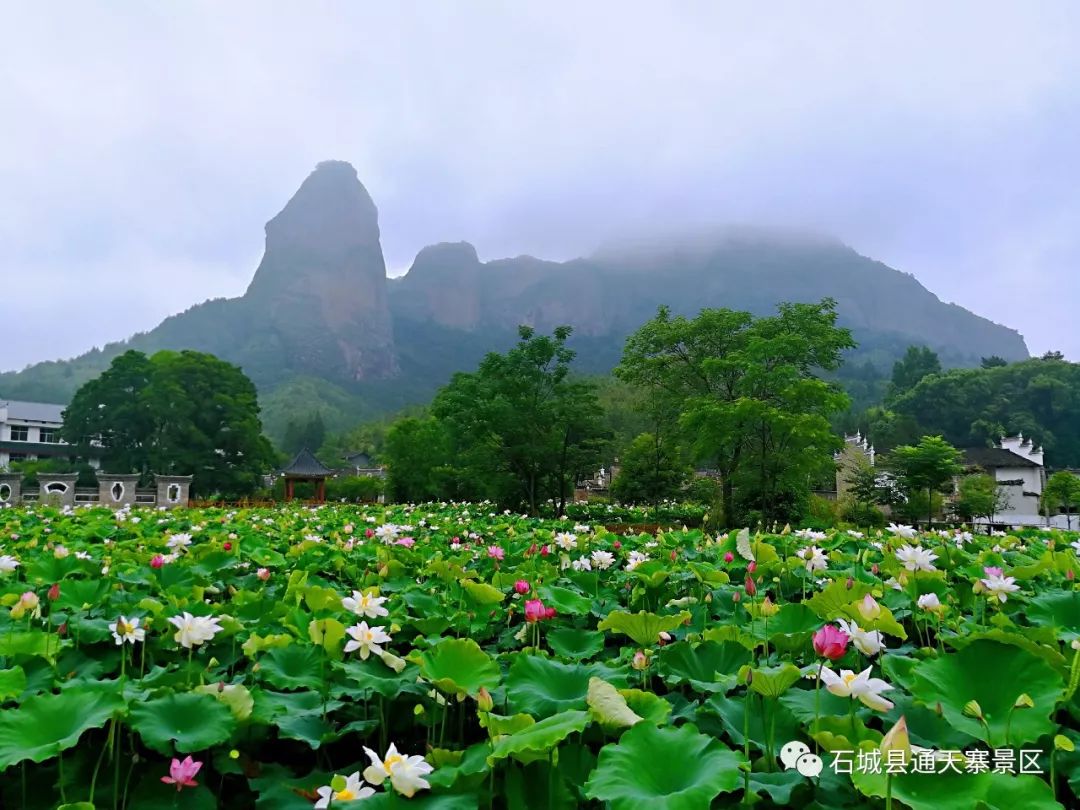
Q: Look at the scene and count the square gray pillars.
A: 4